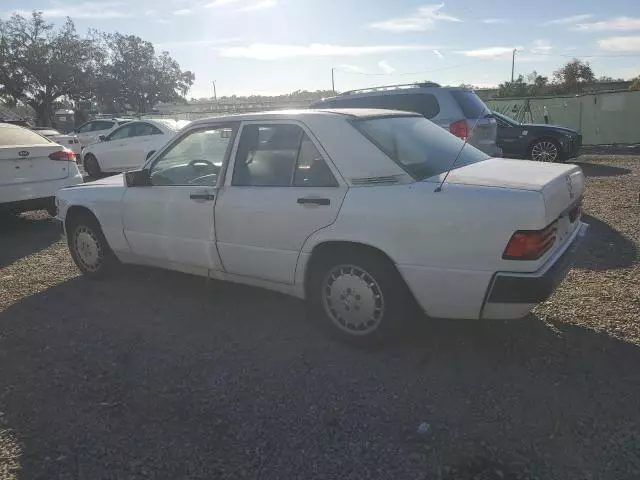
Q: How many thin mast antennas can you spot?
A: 1